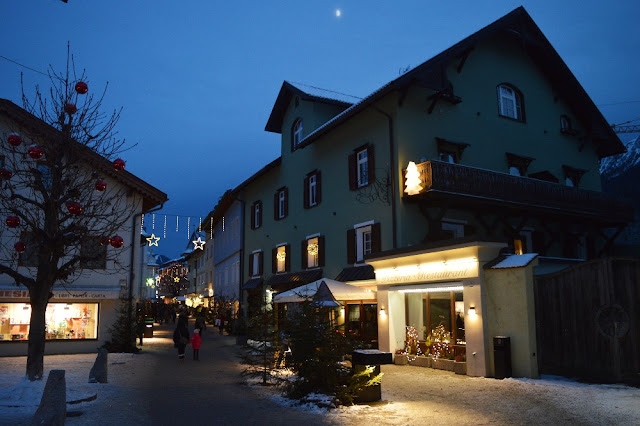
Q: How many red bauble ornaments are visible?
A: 12